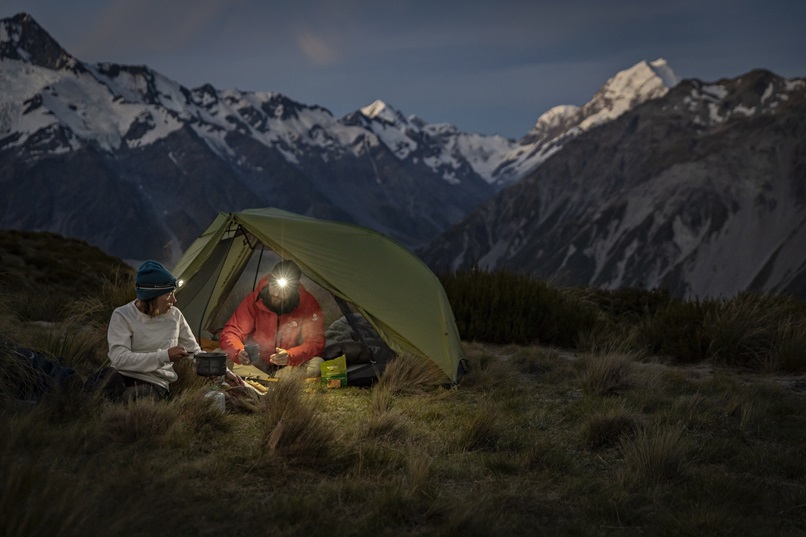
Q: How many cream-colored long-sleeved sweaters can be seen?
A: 1